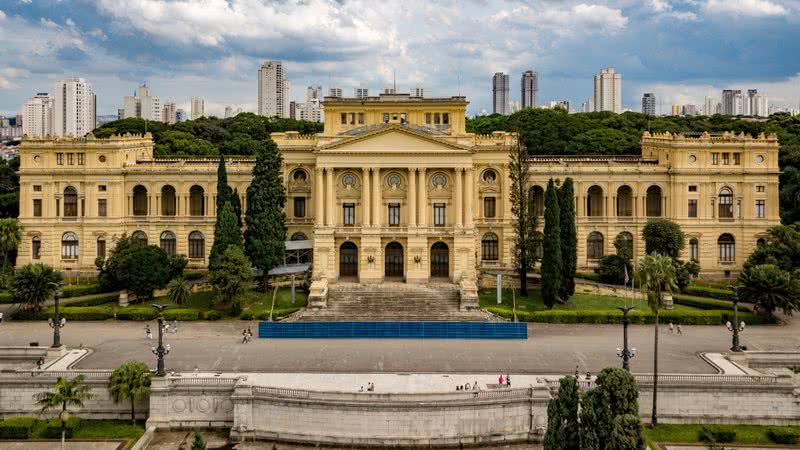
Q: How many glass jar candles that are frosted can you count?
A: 0